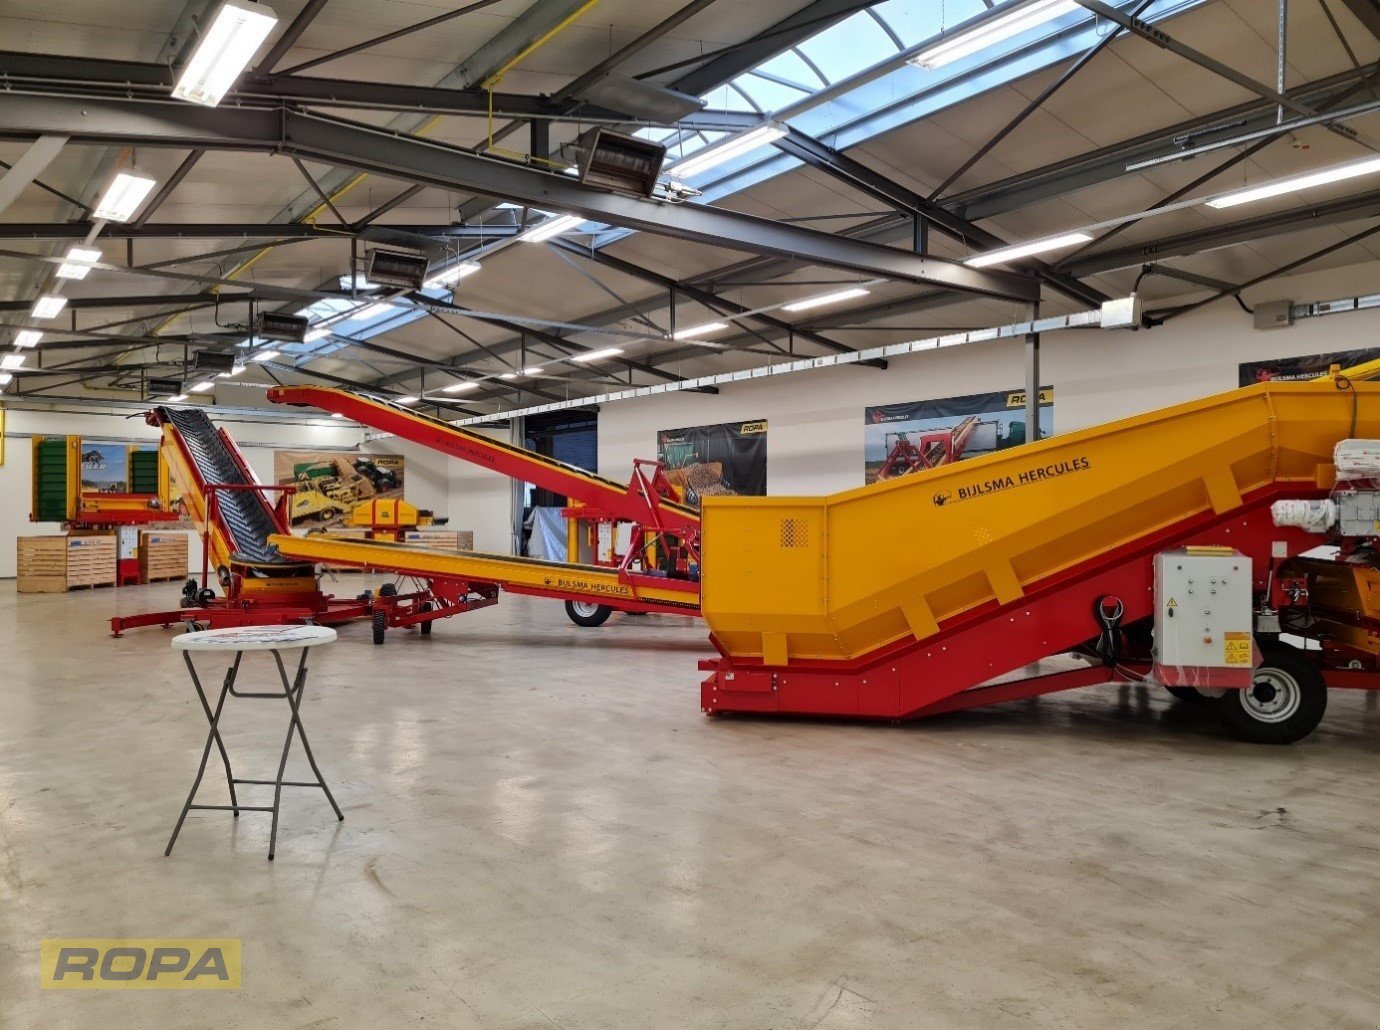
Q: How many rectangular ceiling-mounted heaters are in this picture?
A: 5